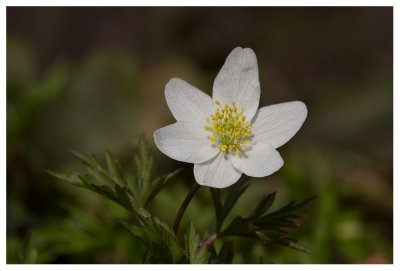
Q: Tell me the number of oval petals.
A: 6